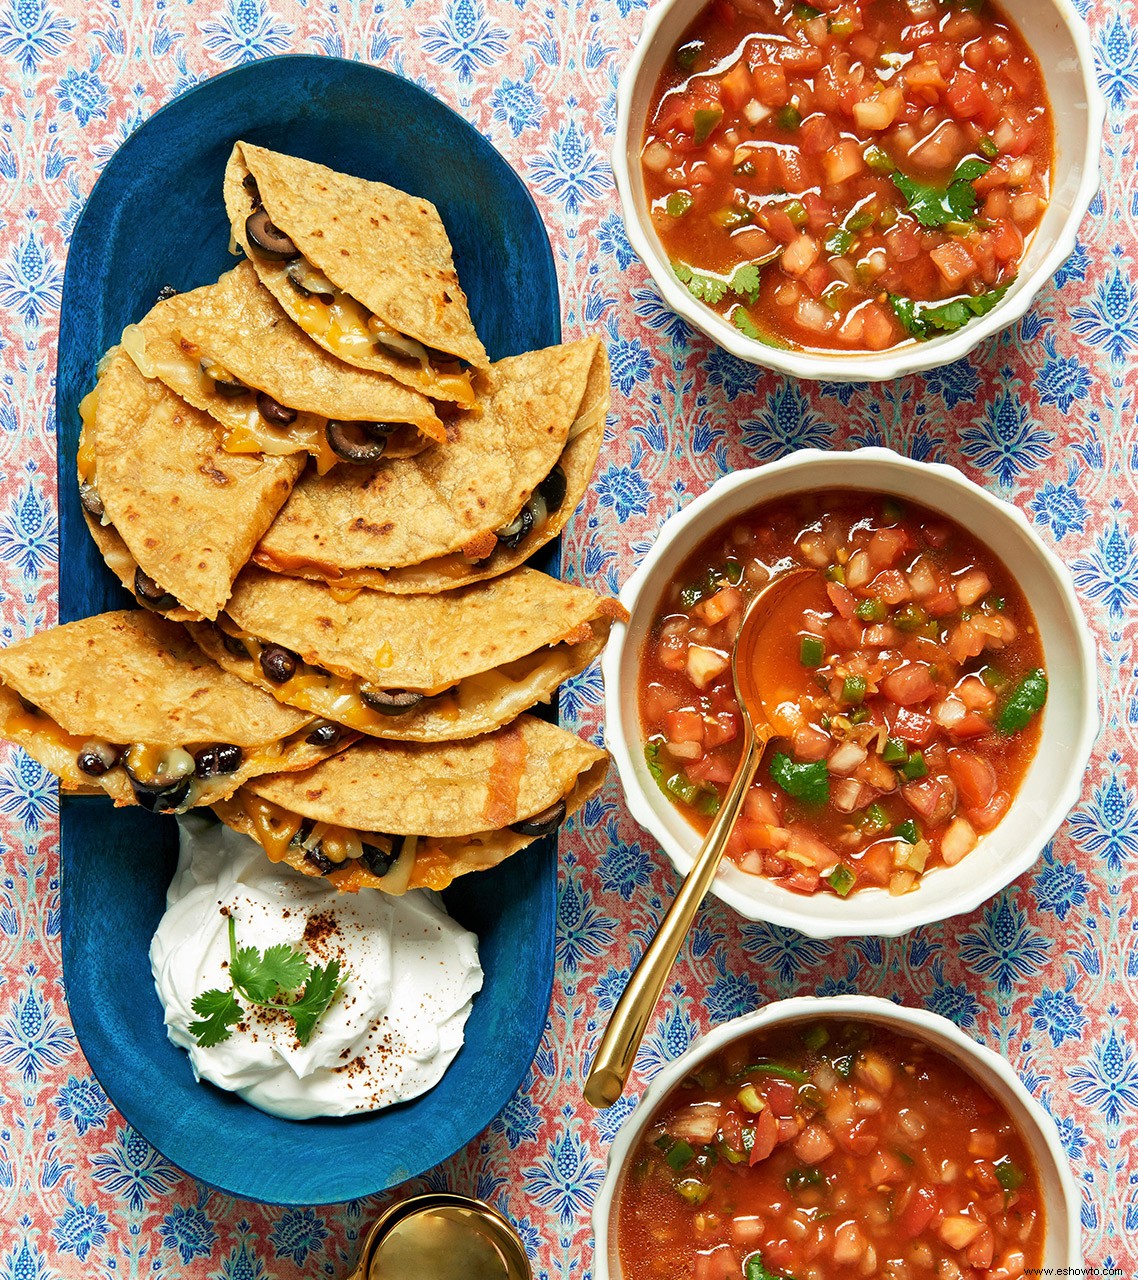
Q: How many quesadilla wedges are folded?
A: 7